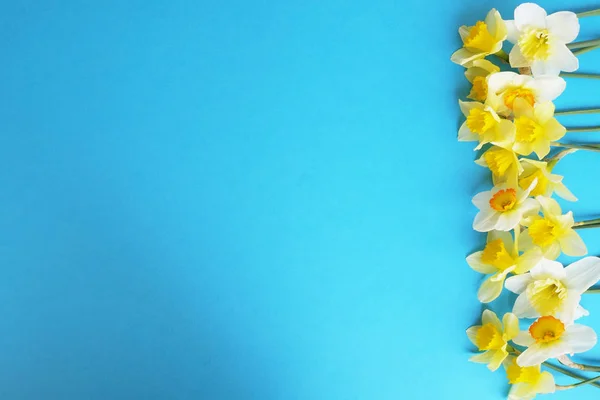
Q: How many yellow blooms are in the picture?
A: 10